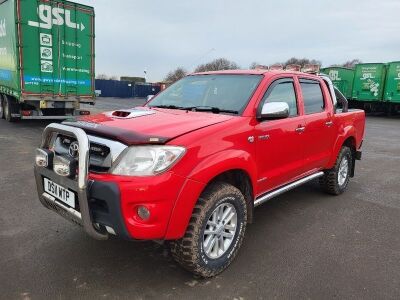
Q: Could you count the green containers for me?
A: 4